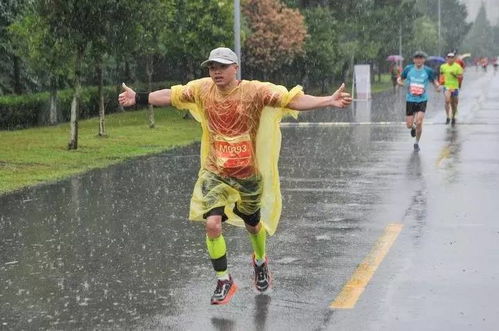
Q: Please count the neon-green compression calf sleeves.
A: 2